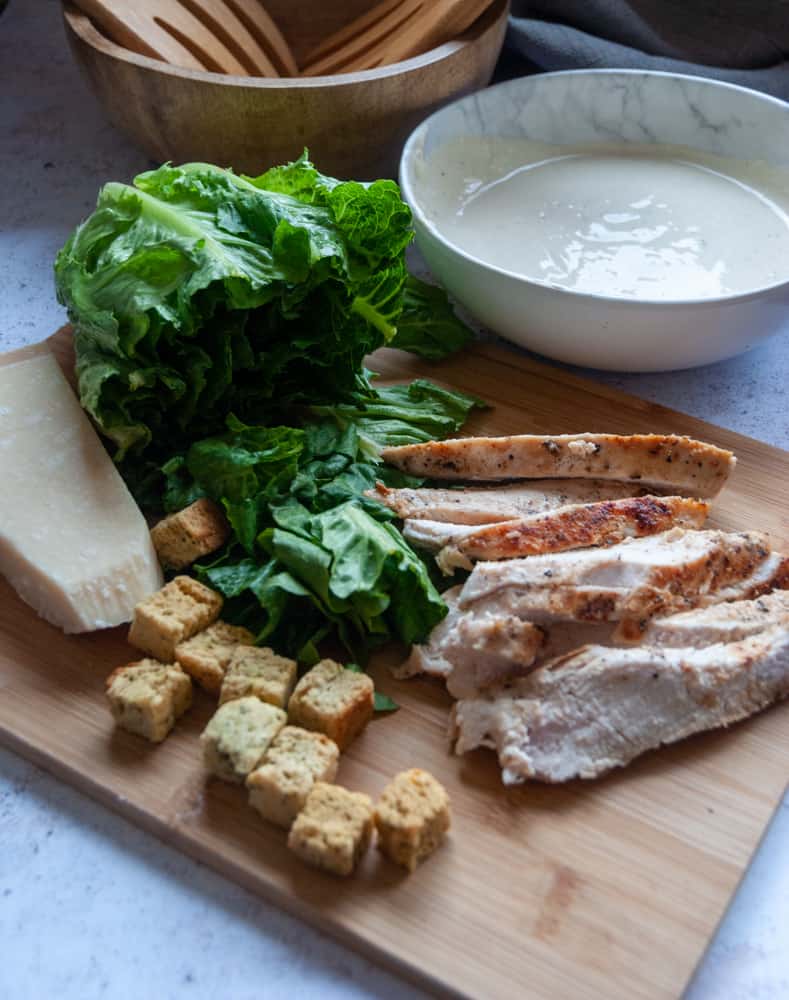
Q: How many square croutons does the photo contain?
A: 10